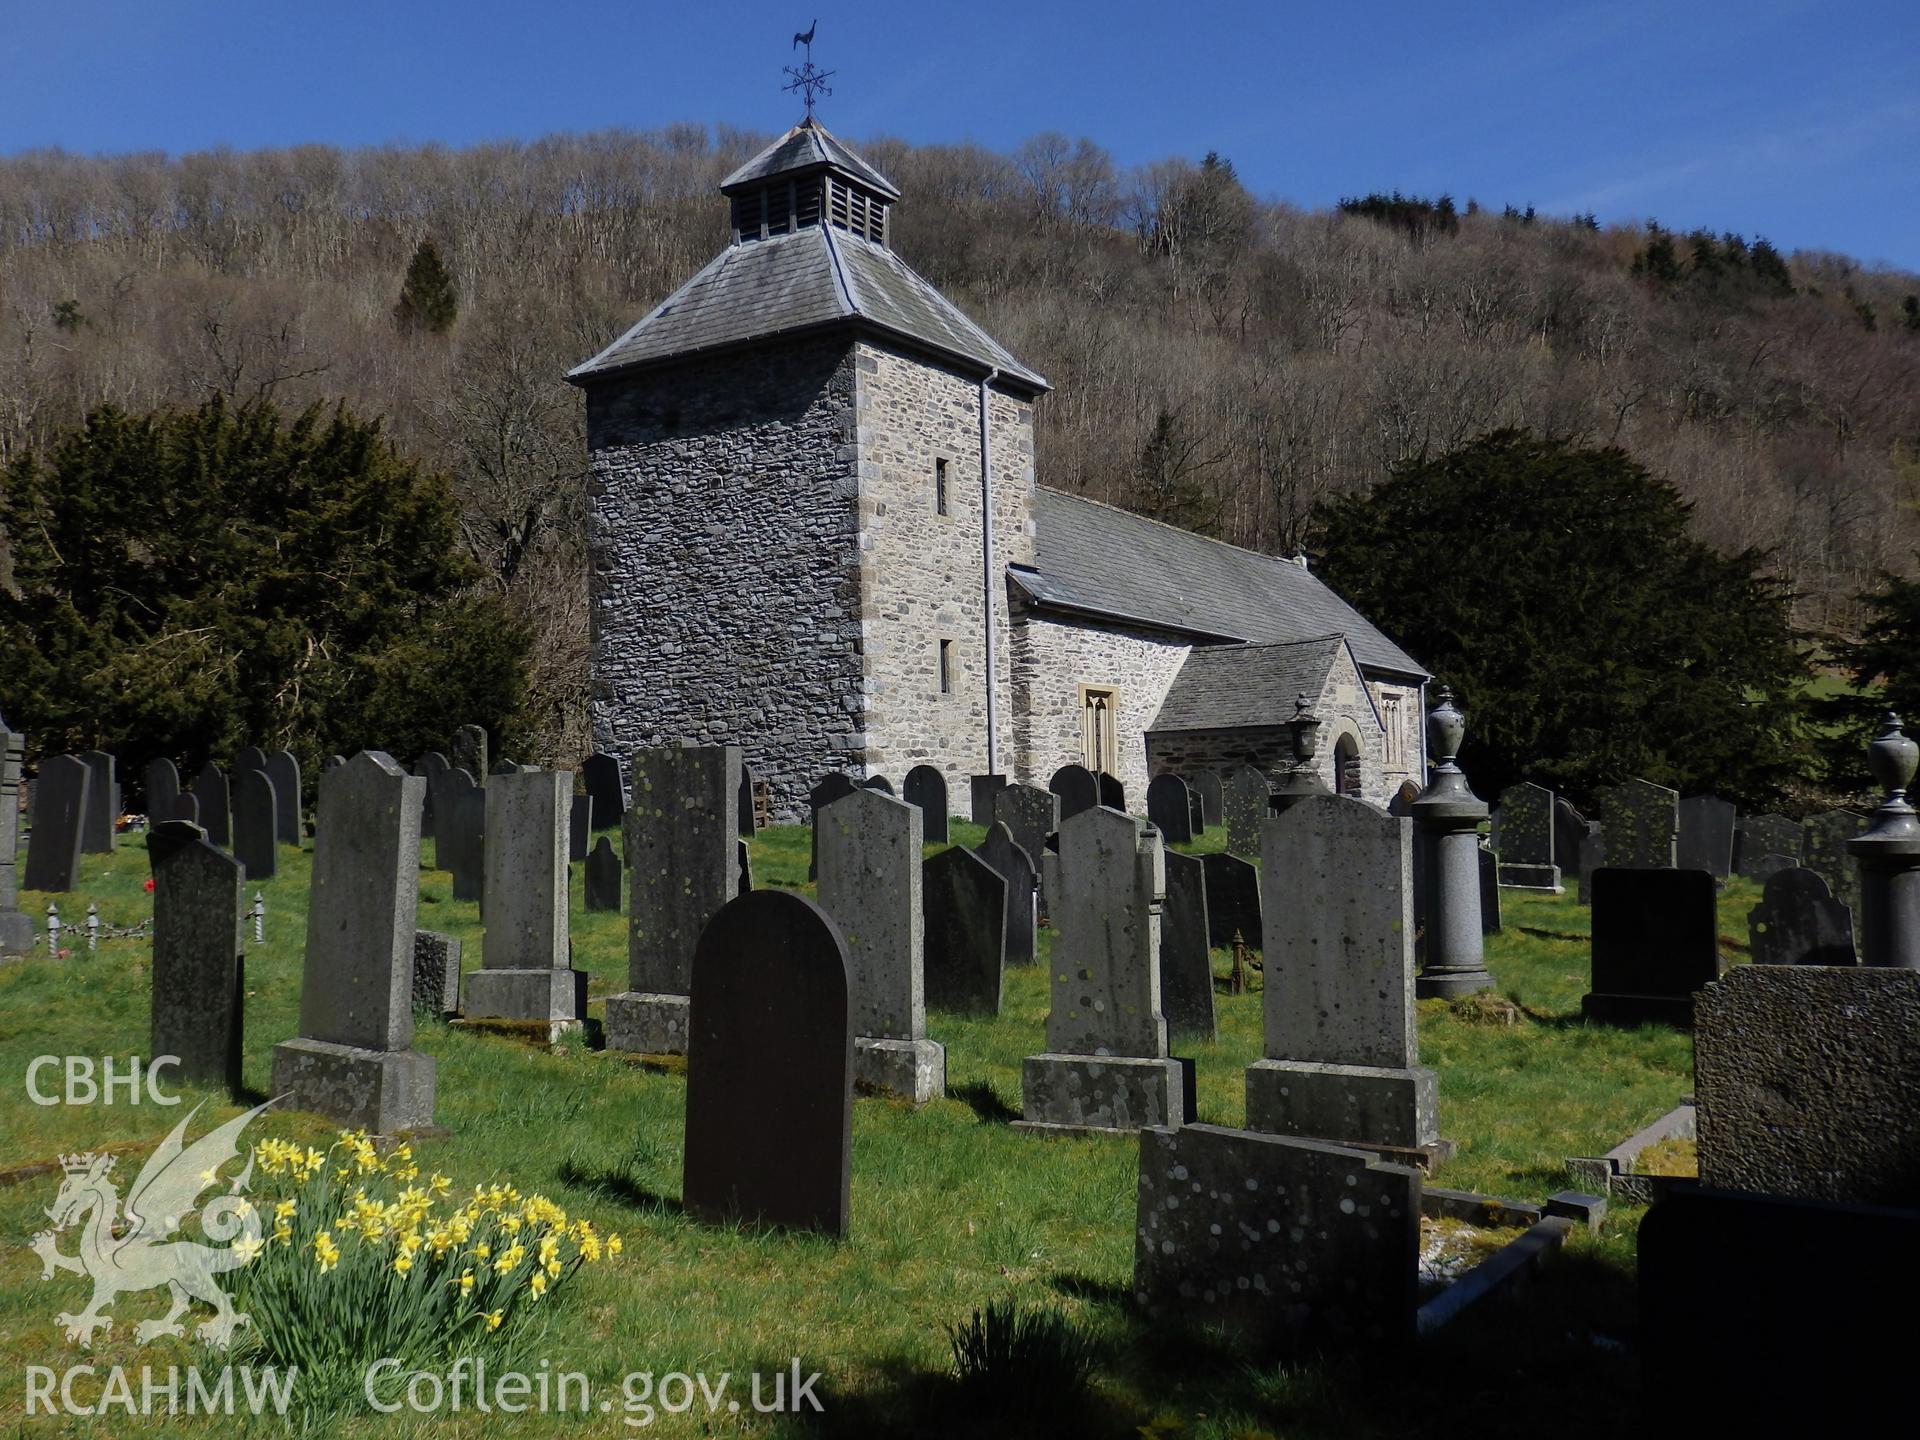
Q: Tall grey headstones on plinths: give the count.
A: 6